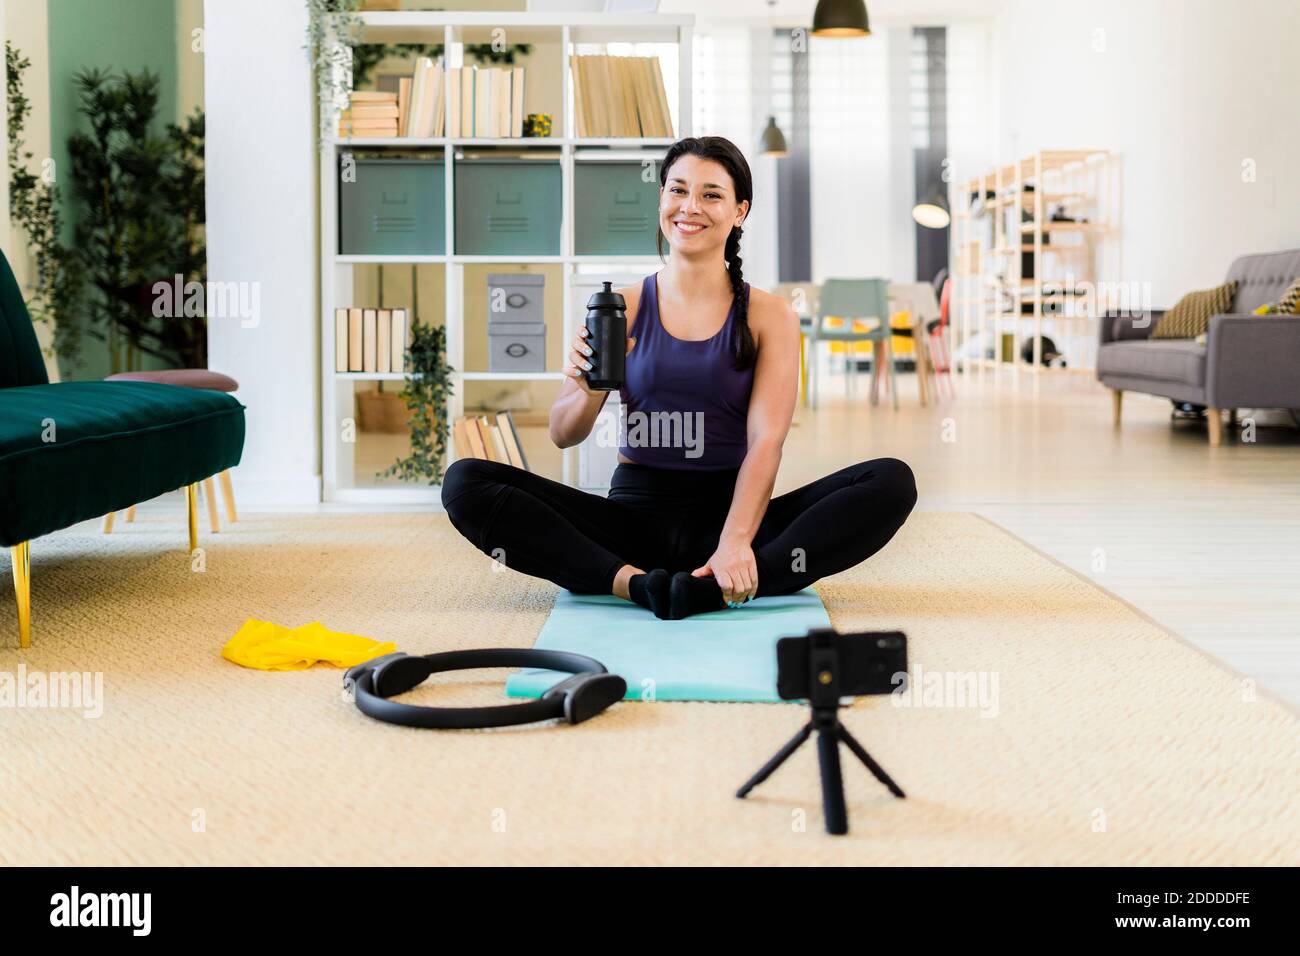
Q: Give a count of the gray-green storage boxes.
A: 3